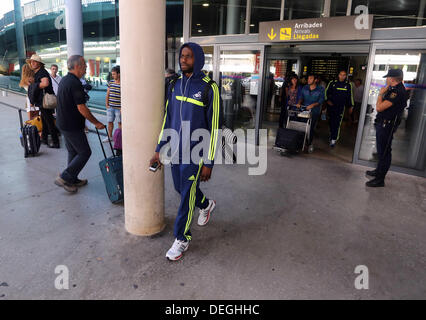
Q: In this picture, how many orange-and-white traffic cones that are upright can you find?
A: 0